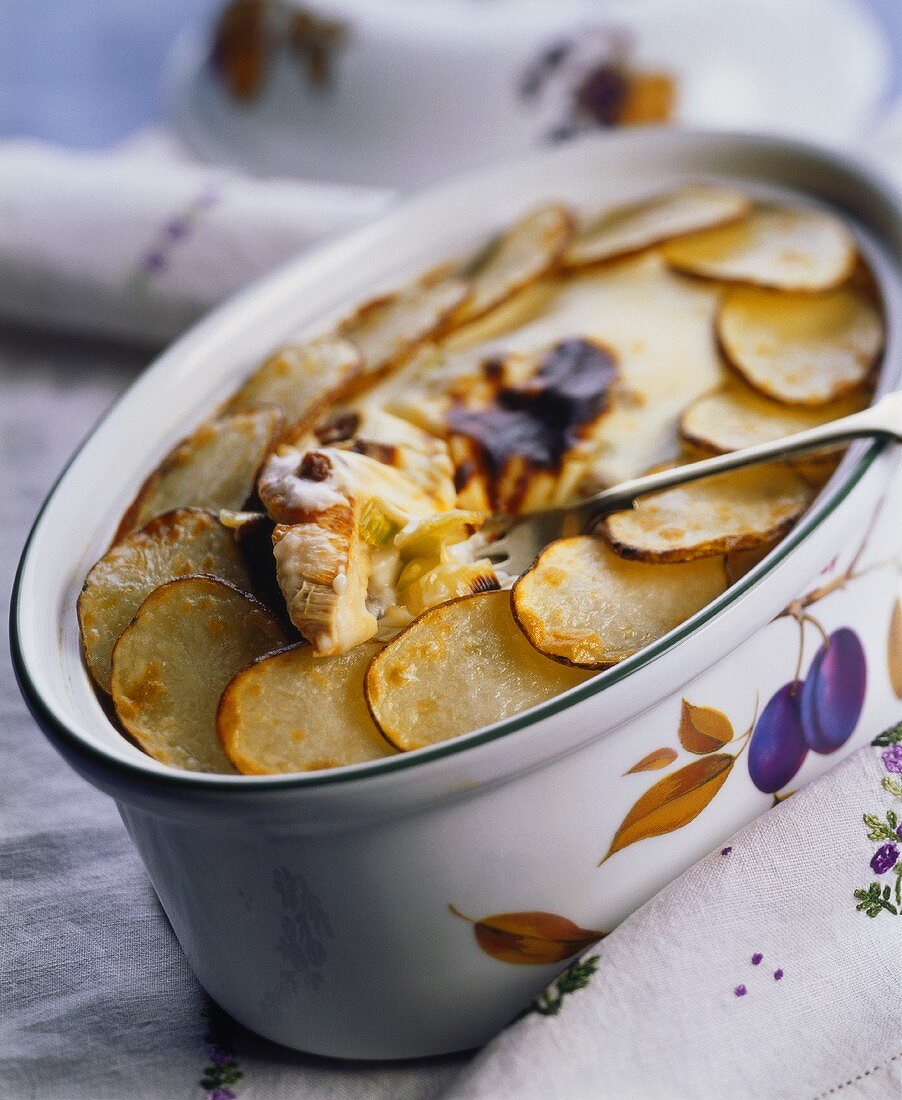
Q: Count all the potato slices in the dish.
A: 14